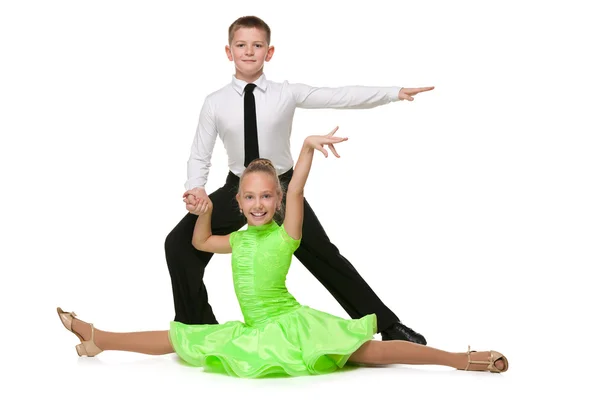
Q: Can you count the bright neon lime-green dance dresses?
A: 1